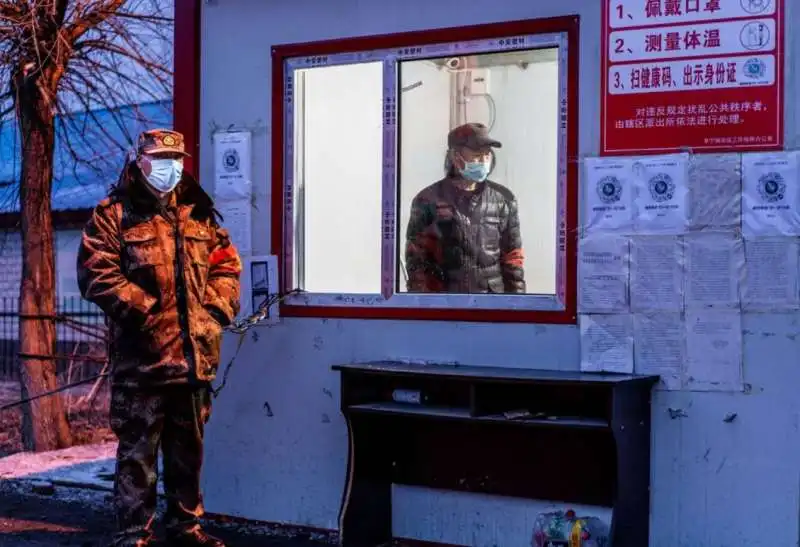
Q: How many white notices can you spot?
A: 13